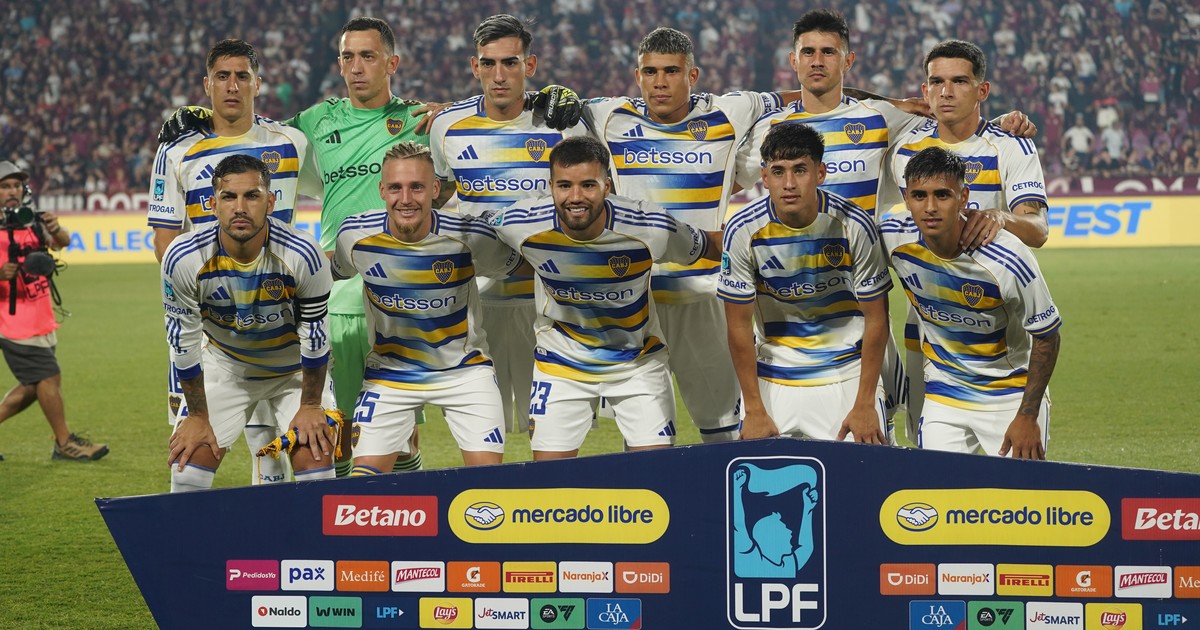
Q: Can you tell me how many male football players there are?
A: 11